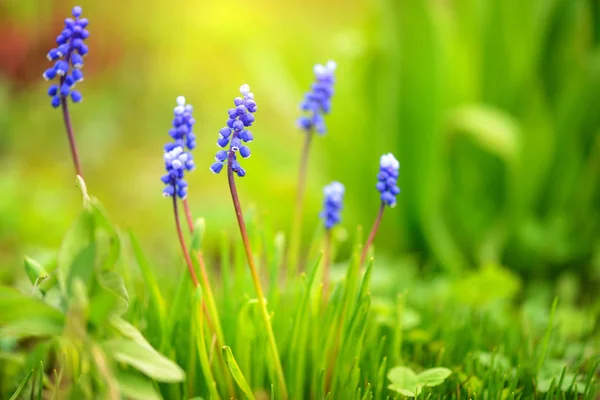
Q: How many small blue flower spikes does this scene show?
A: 7